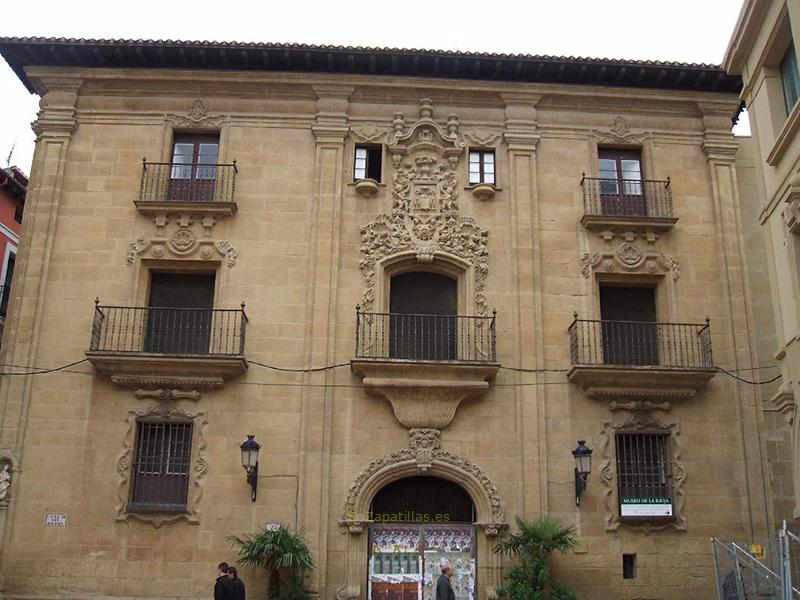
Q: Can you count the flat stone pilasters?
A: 4